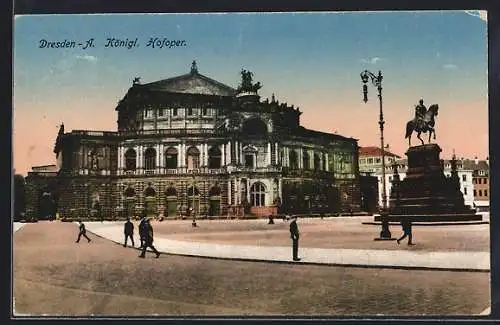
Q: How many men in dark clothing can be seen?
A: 6